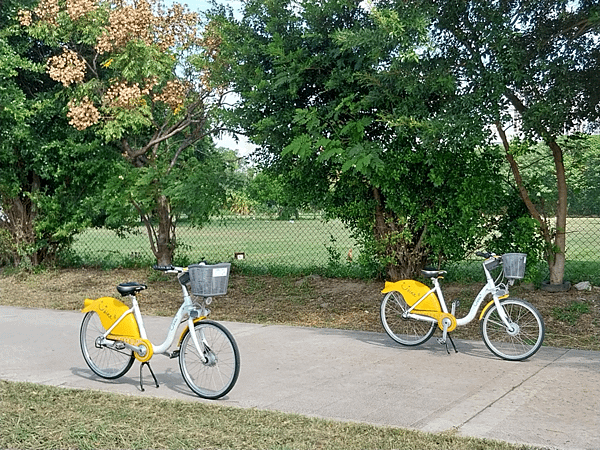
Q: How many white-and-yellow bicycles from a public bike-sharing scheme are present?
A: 2